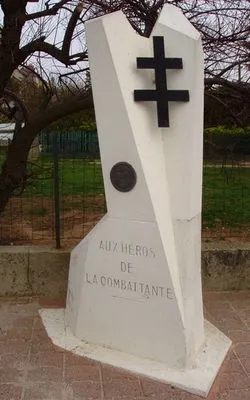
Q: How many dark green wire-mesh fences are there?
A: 1